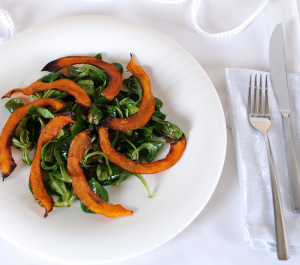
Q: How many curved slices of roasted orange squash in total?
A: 7